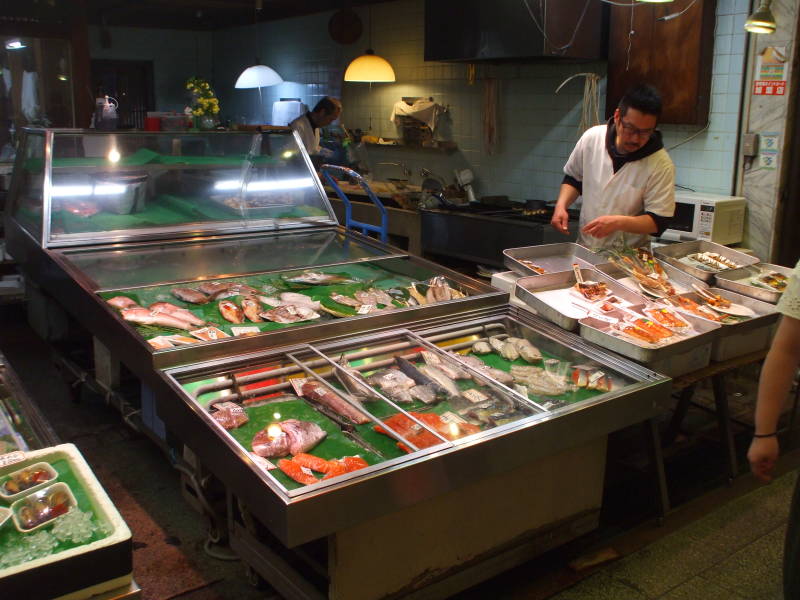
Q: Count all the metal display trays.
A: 7